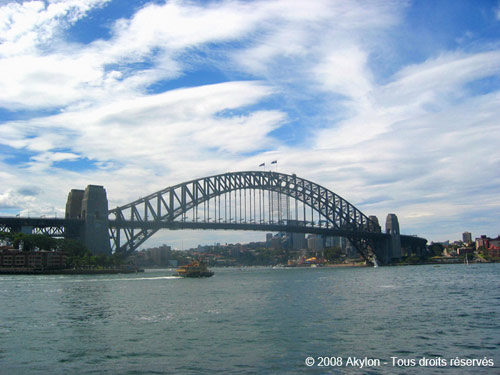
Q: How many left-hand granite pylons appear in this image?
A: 2